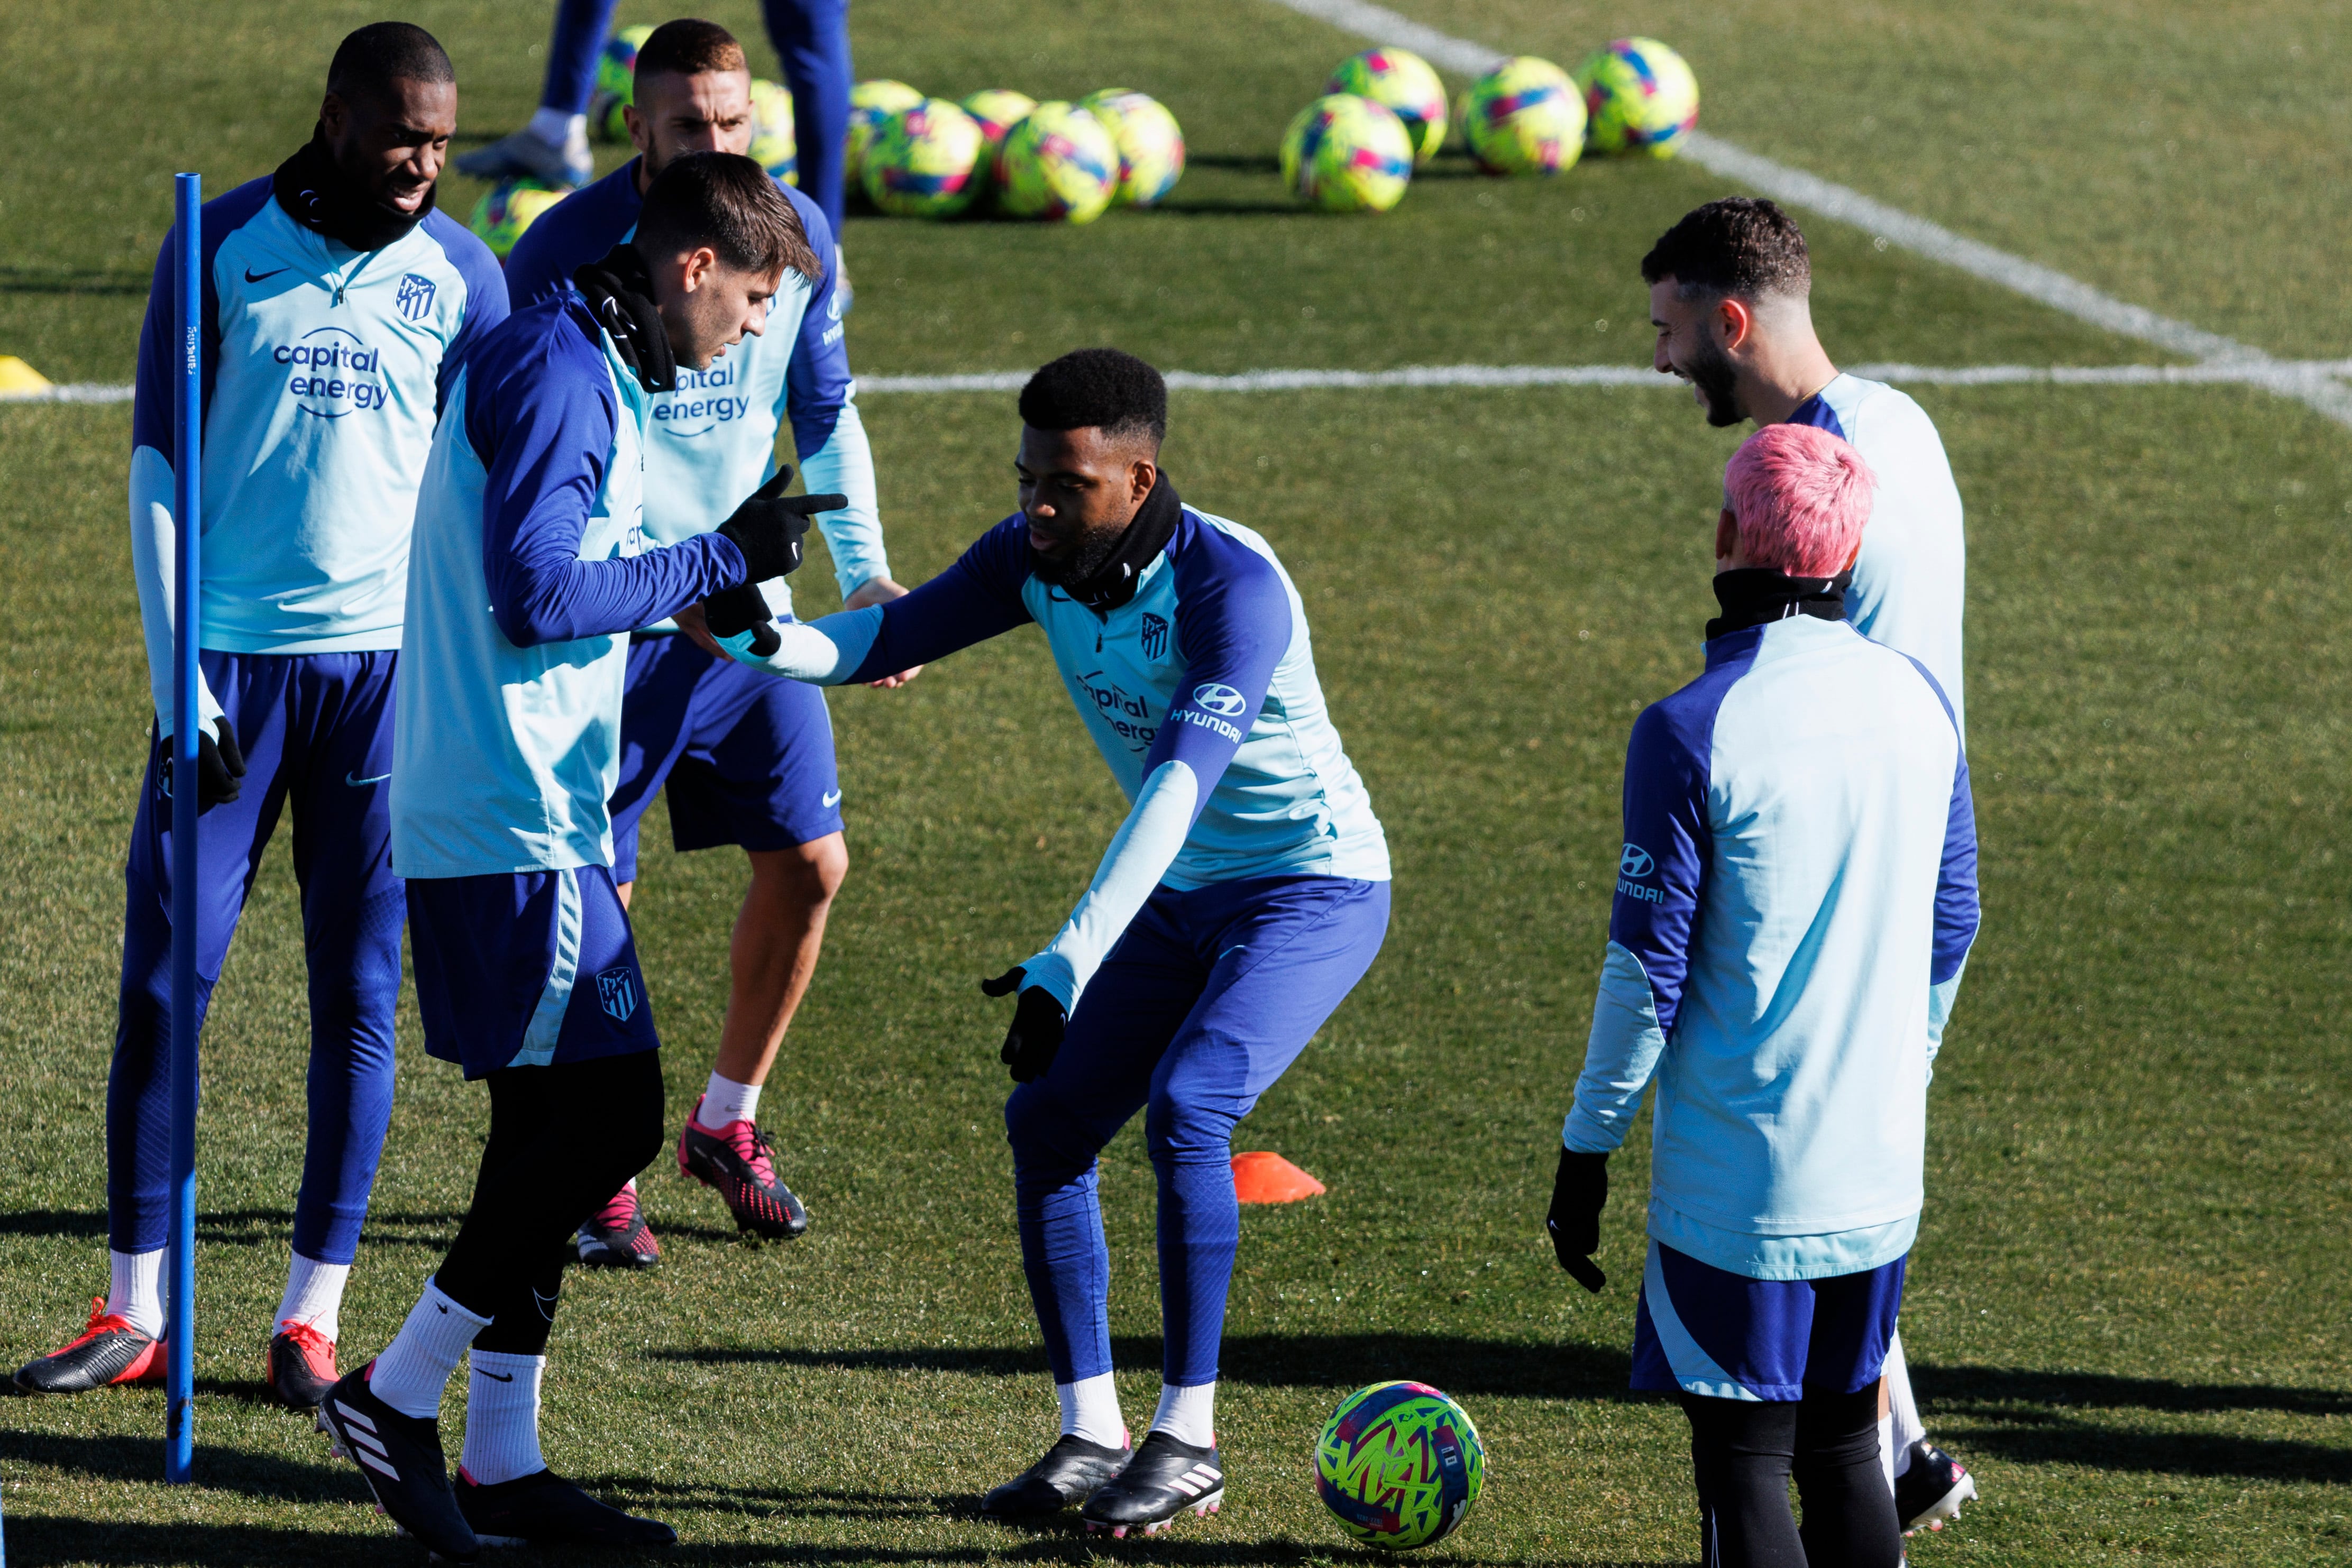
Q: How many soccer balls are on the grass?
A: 13